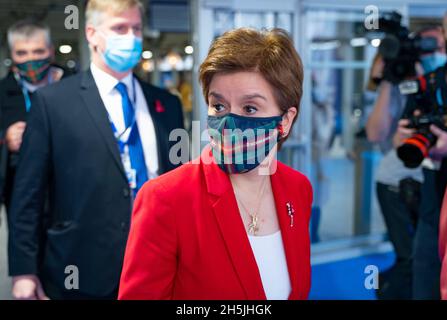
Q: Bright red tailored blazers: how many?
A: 1